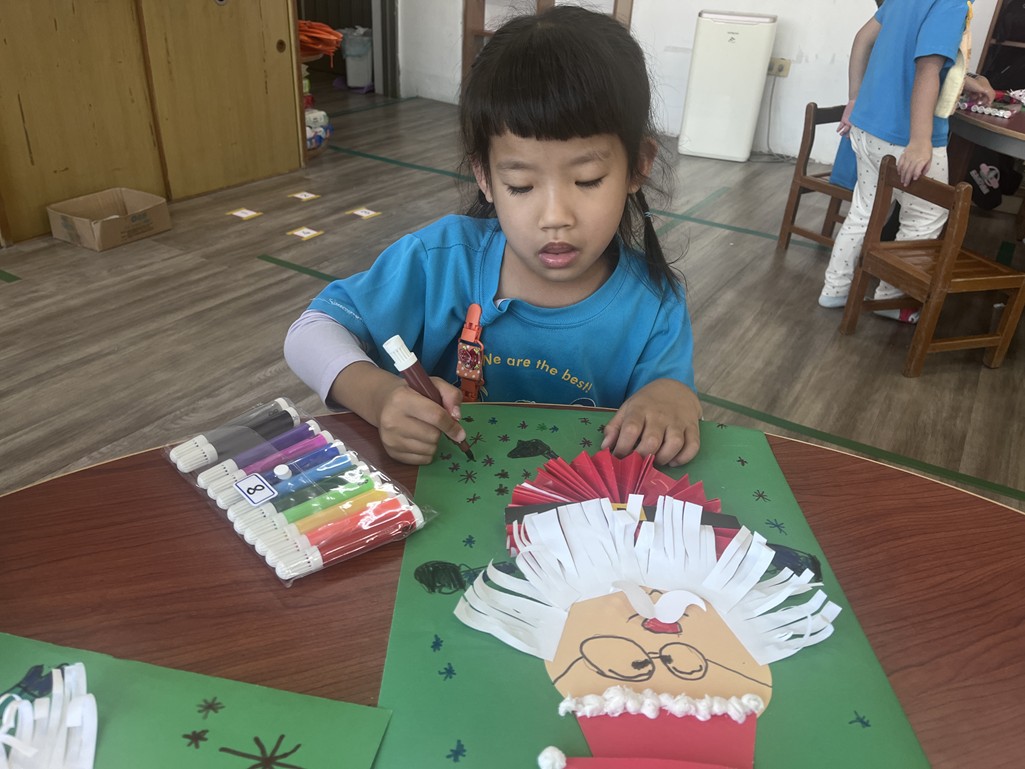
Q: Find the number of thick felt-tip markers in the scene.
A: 12